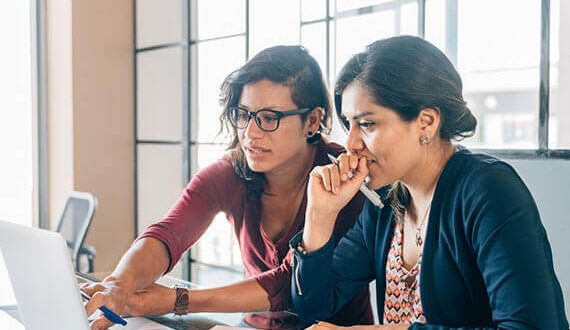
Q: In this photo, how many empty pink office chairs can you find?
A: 0